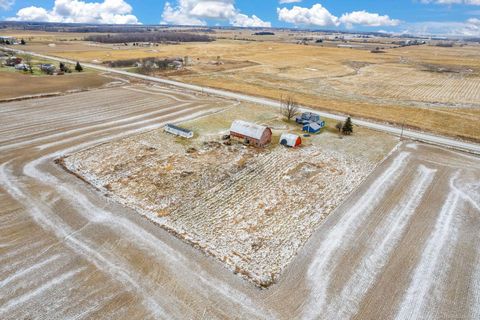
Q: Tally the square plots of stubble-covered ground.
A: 1